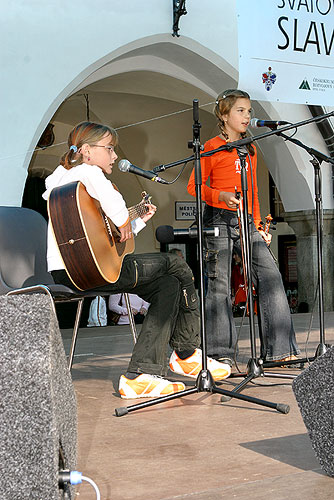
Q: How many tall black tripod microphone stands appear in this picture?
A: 3